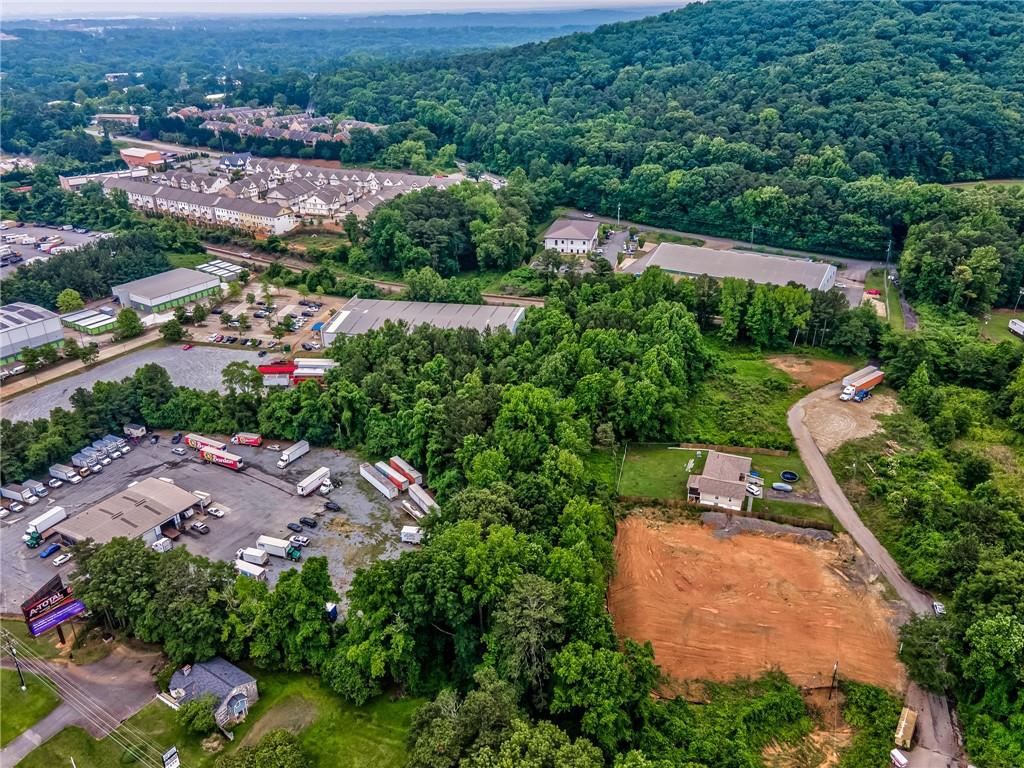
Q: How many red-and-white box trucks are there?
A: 3